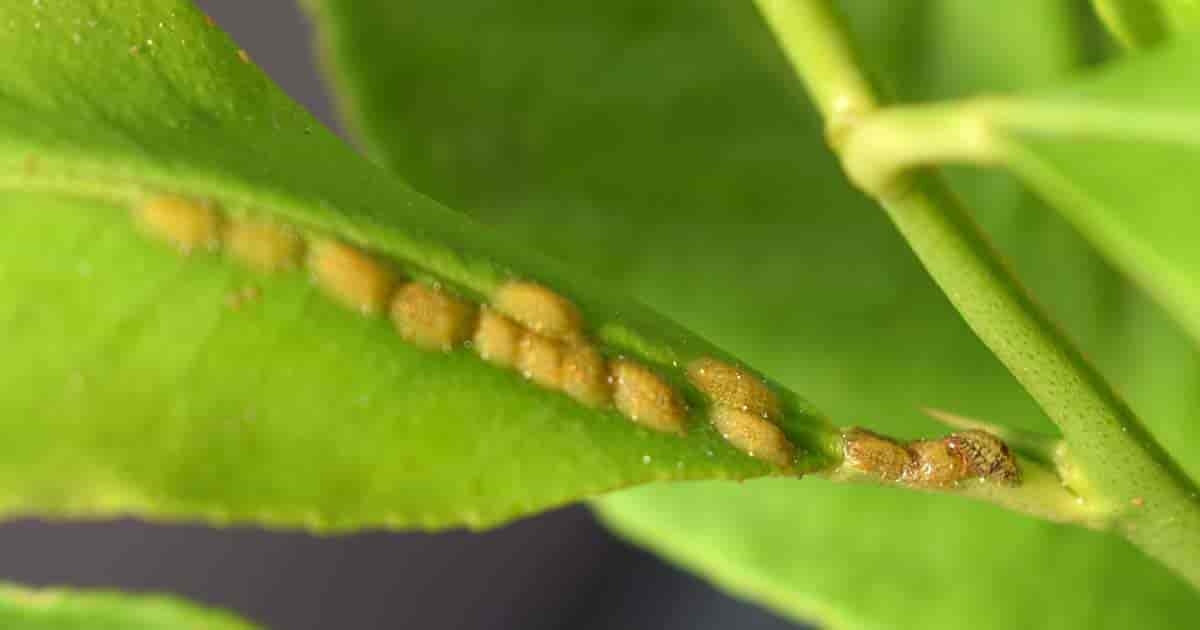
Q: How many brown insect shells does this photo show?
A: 14